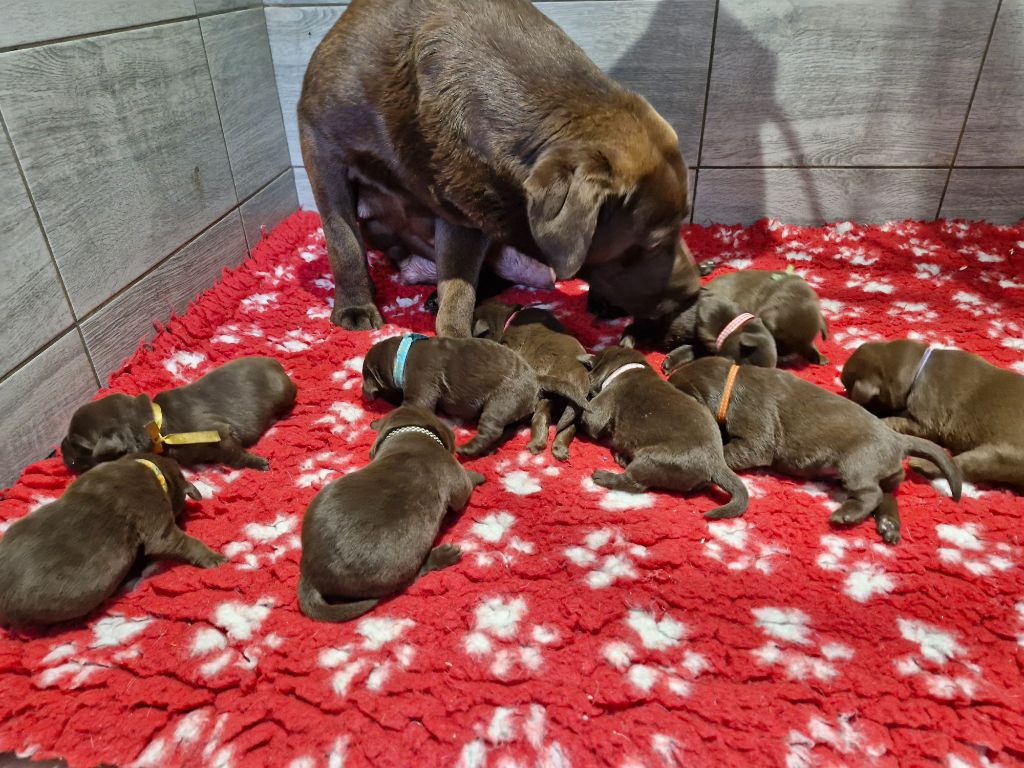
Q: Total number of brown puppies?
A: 10